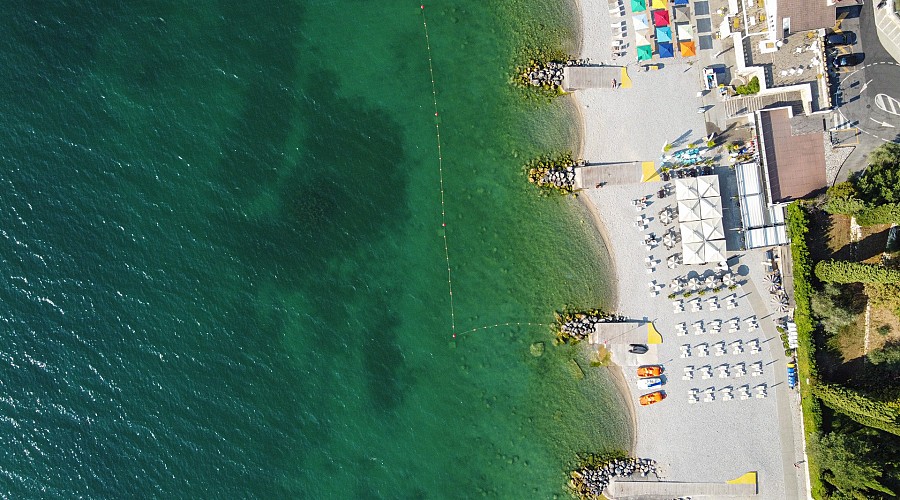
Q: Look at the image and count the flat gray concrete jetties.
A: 4